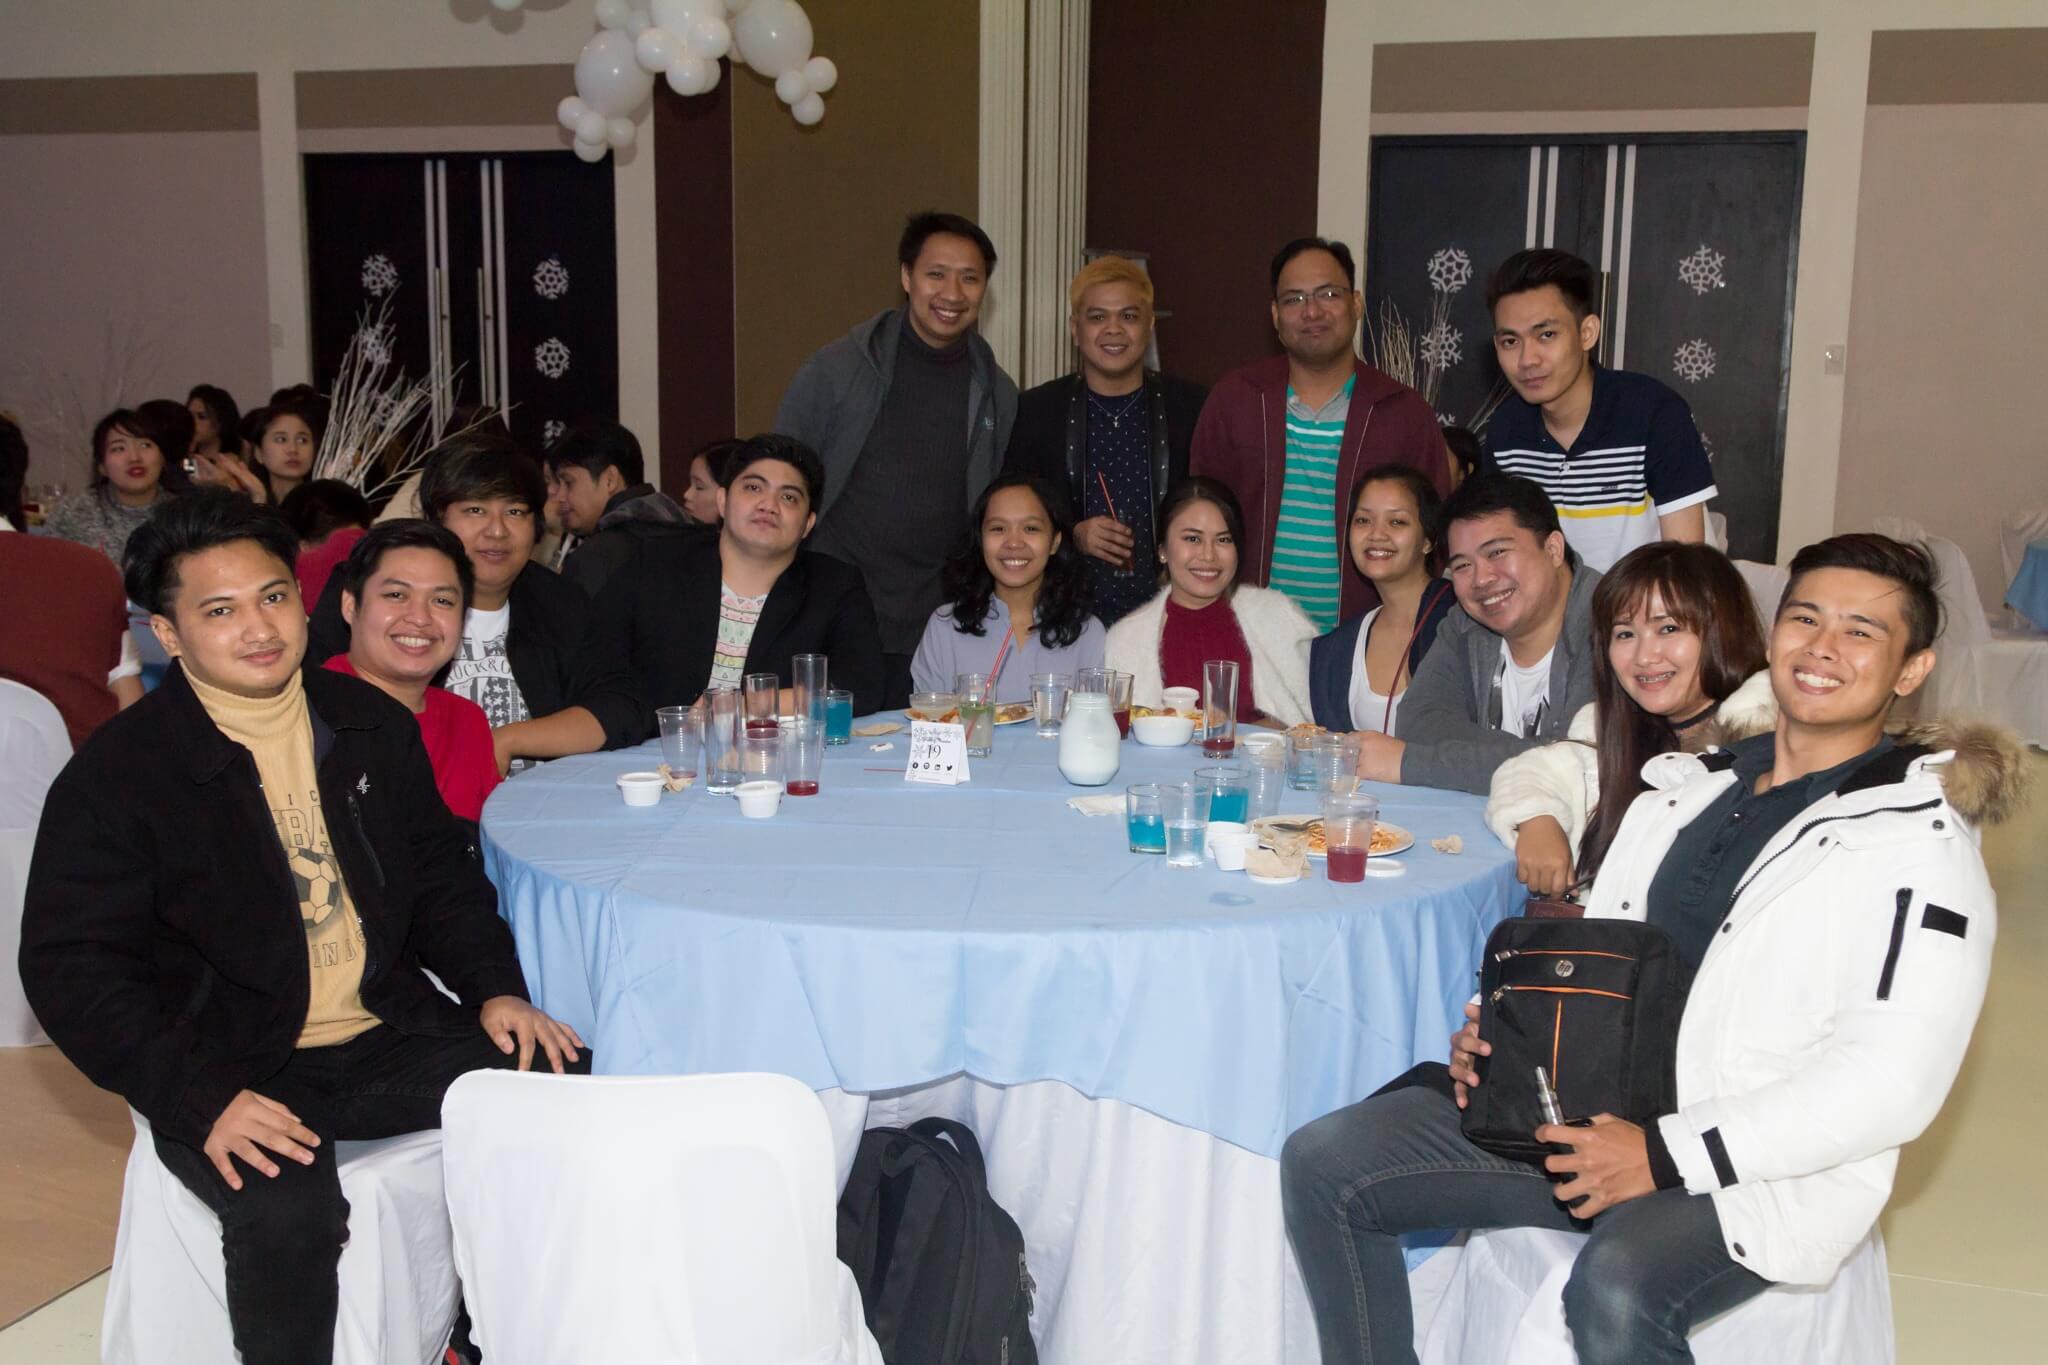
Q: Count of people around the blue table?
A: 14